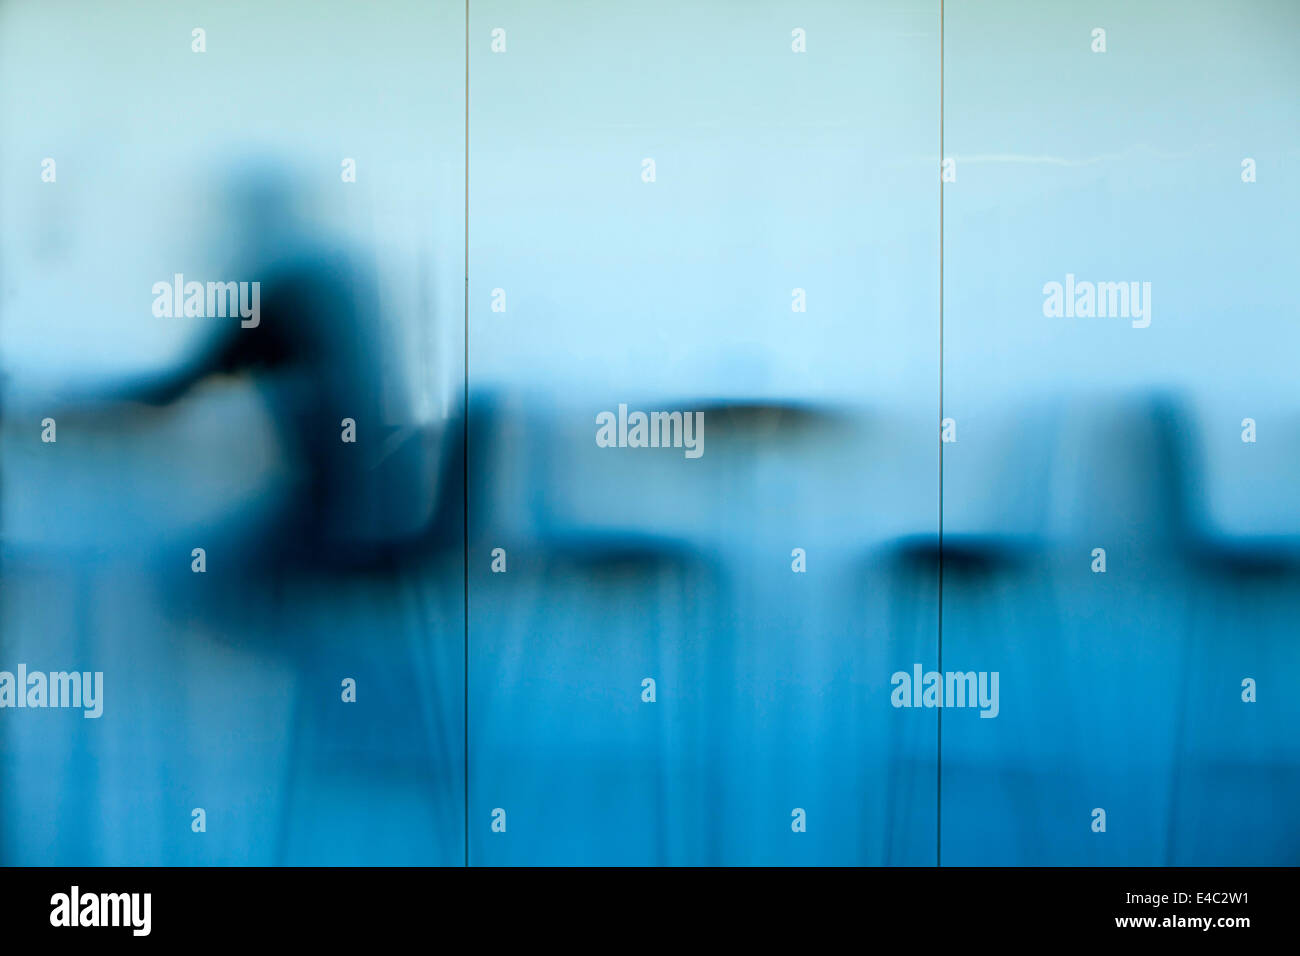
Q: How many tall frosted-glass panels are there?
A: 3